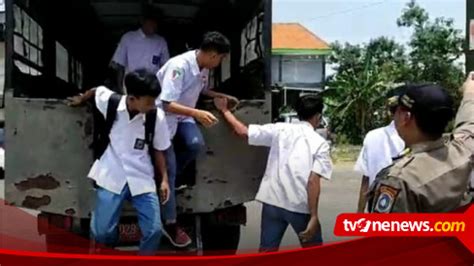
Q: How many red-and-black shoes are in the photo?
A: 1